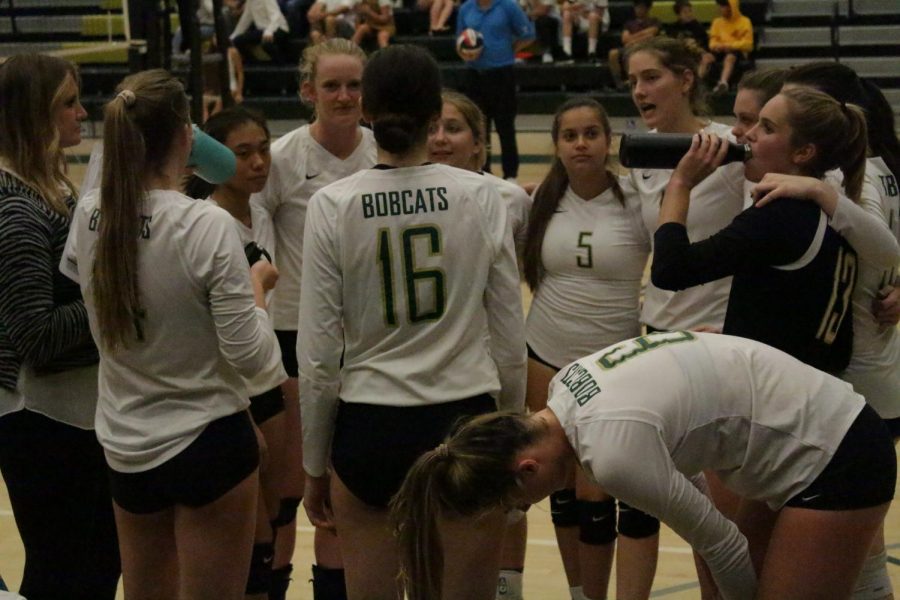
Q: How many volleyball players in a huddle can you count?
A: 11